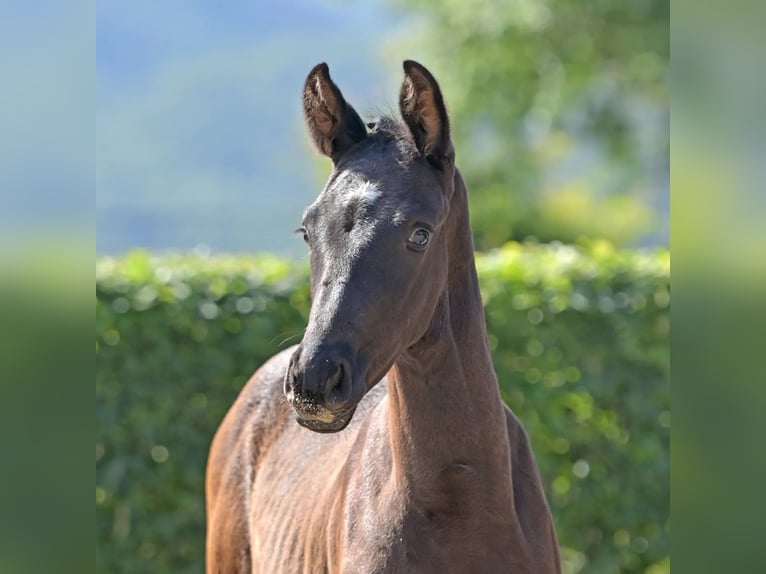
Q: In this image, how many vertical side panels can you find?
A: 2